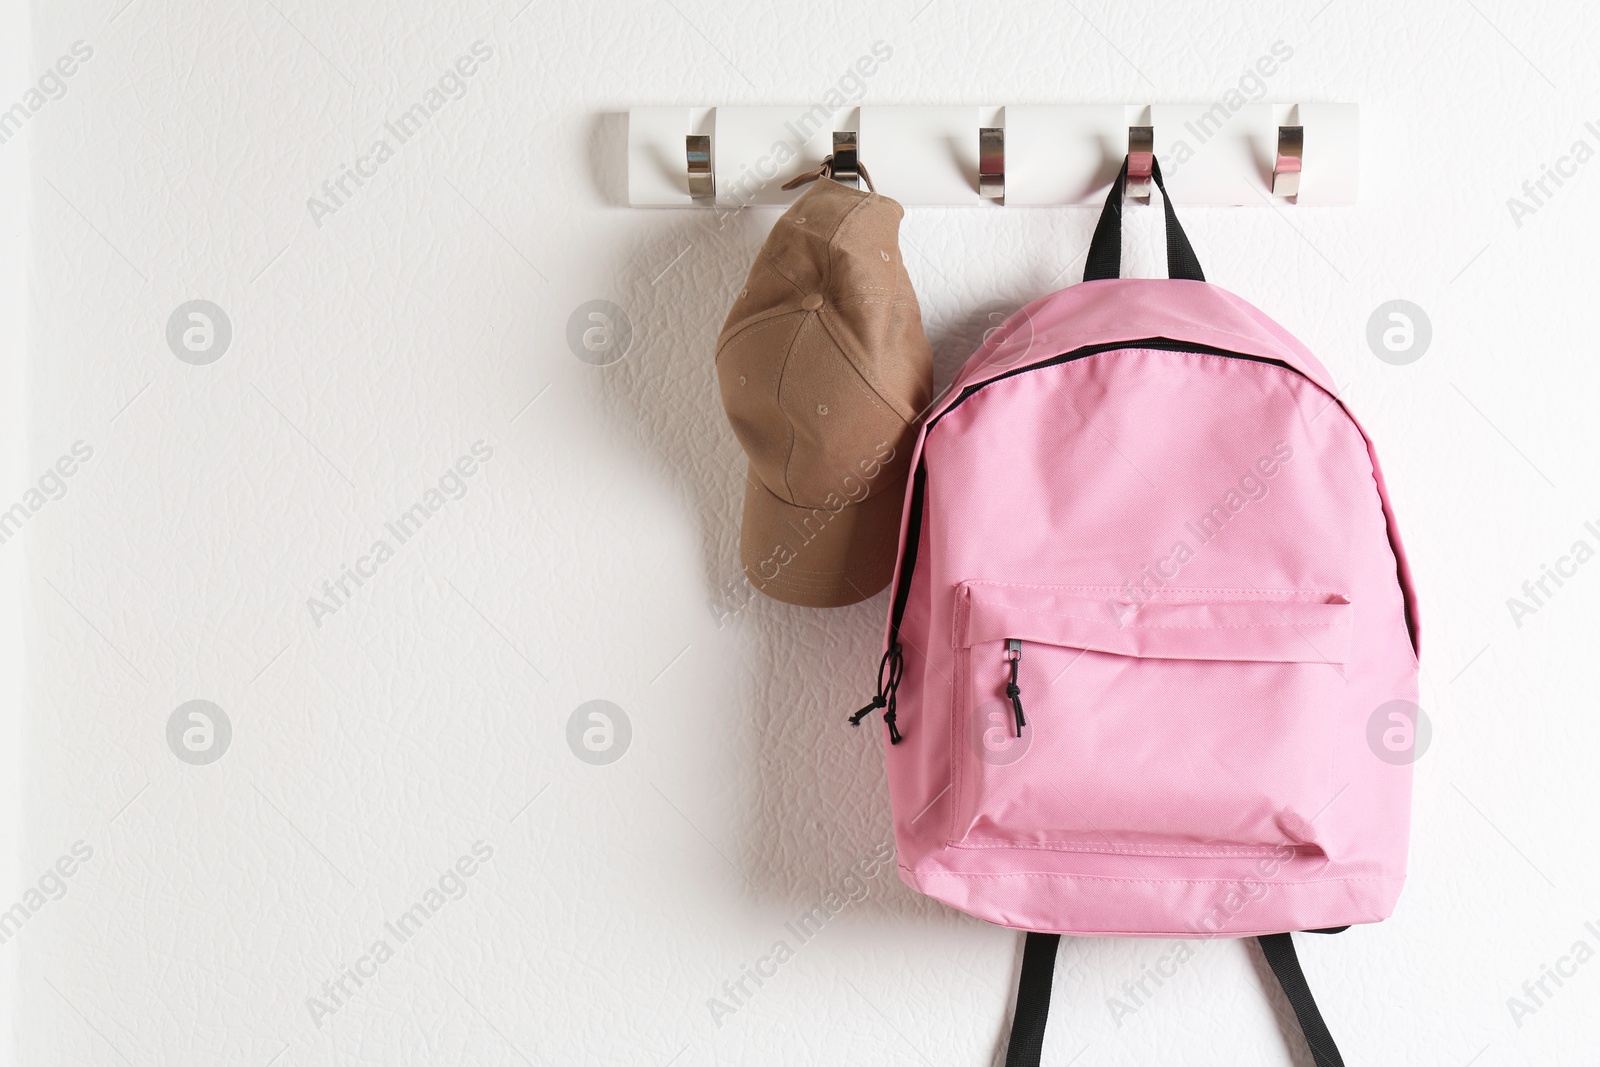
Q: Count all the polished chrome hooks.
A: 5